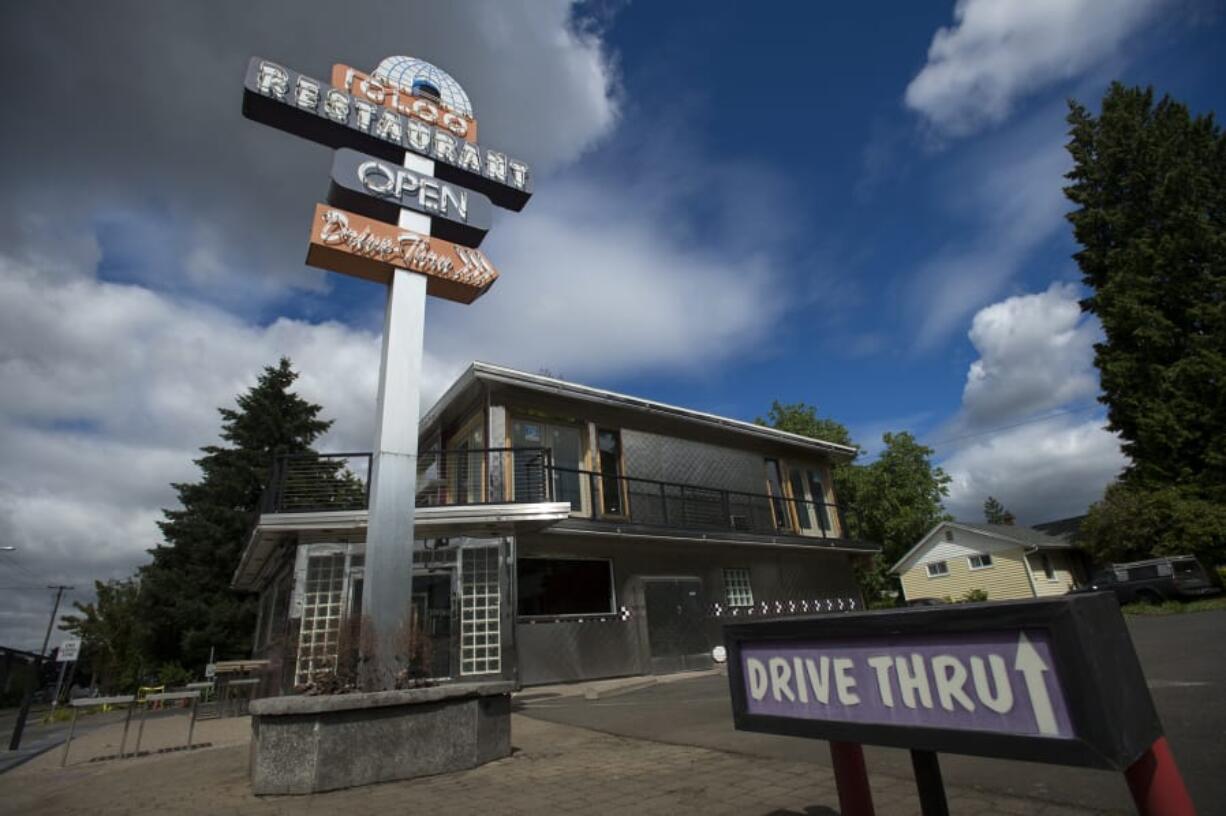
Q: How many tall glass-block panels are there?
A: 2